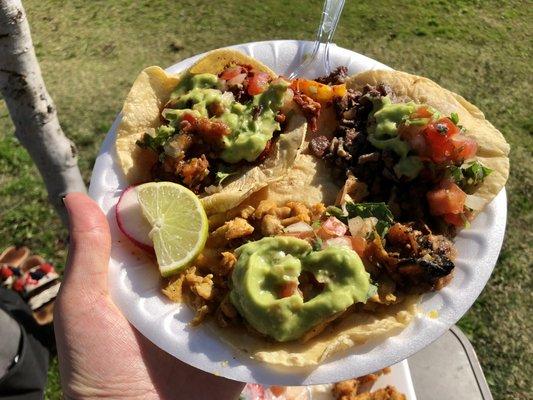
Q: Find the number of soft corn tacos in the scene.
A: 3